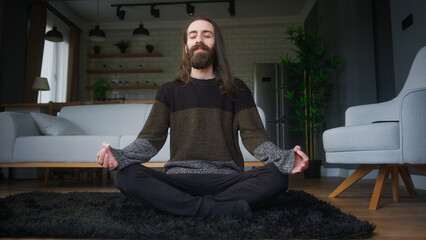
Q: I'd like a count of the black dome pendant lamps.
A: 3